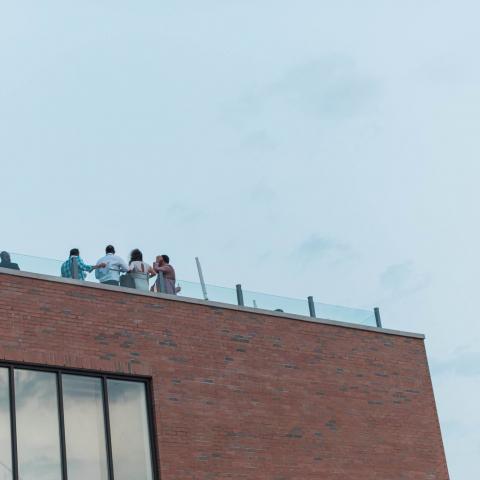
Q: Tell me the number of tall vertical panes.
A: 4